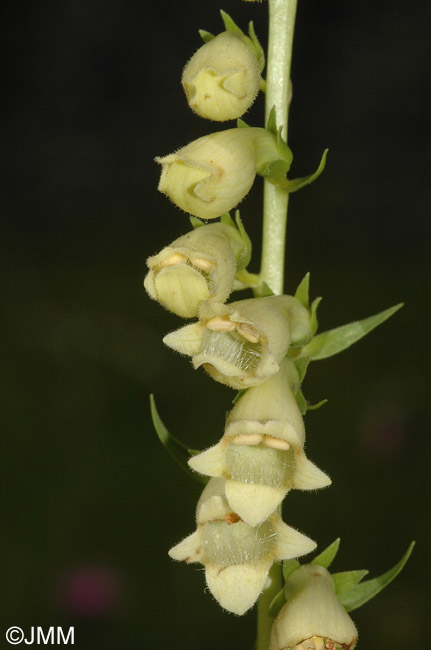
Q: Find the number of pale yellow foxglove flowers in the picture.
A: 7